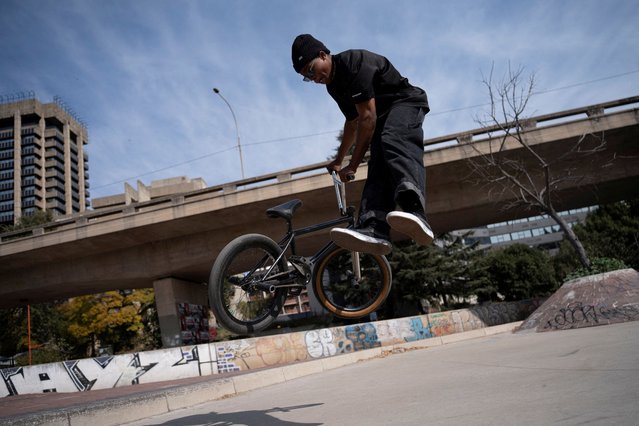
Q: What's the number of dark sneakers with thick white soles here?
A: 2